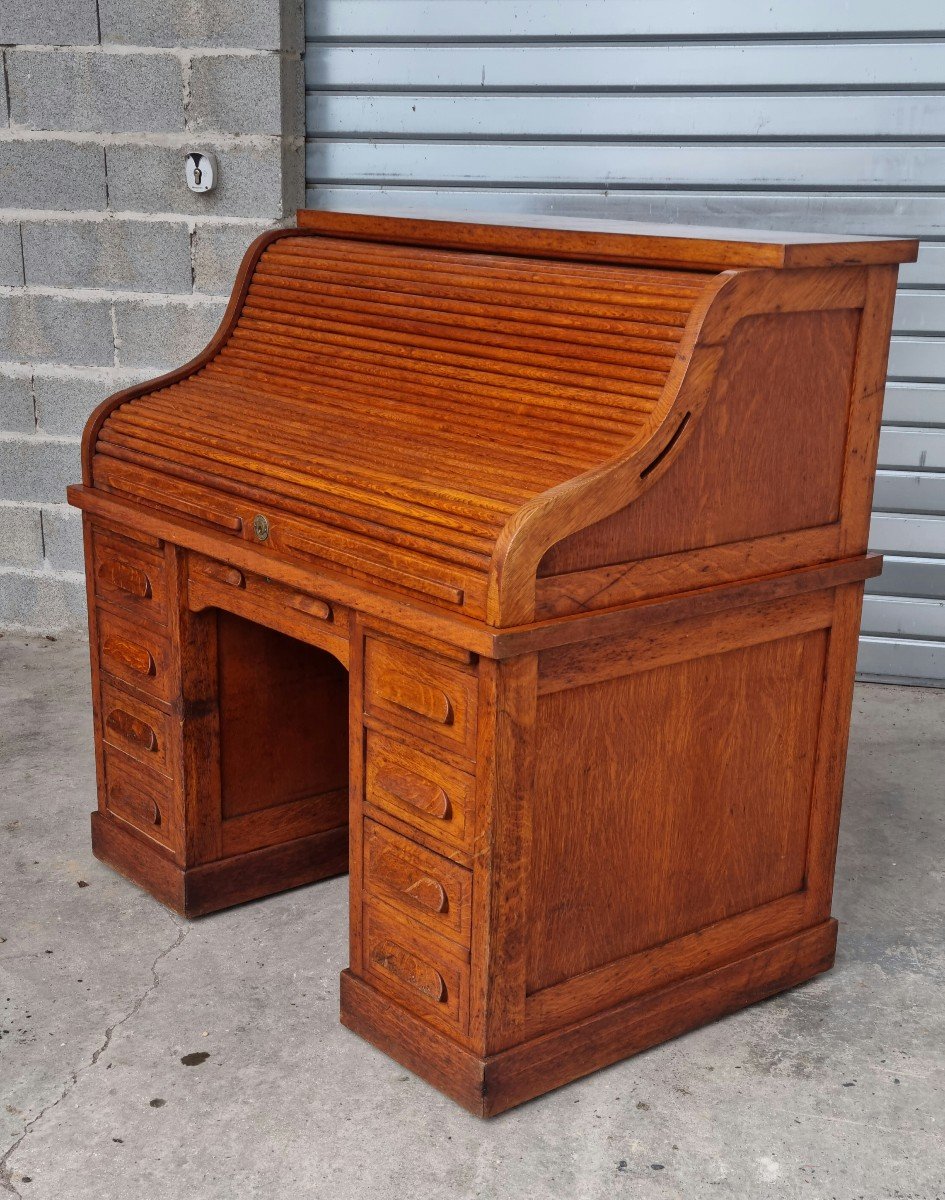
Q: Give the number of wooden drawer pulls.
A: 10